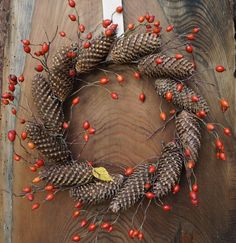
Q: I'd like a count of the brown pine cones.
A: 12